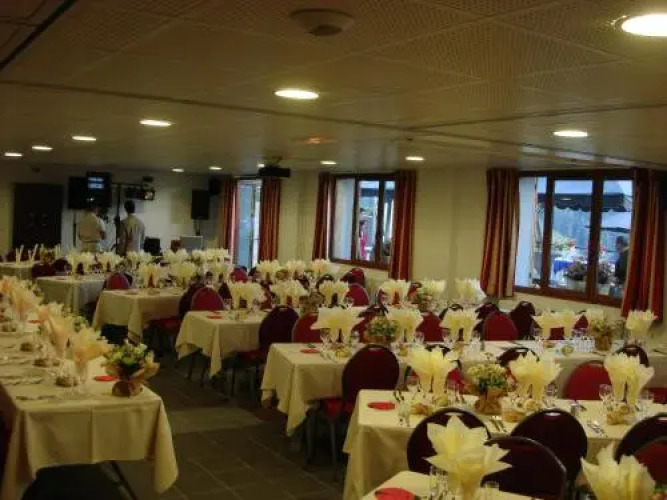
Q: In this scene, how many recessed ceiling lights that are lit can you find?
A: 12